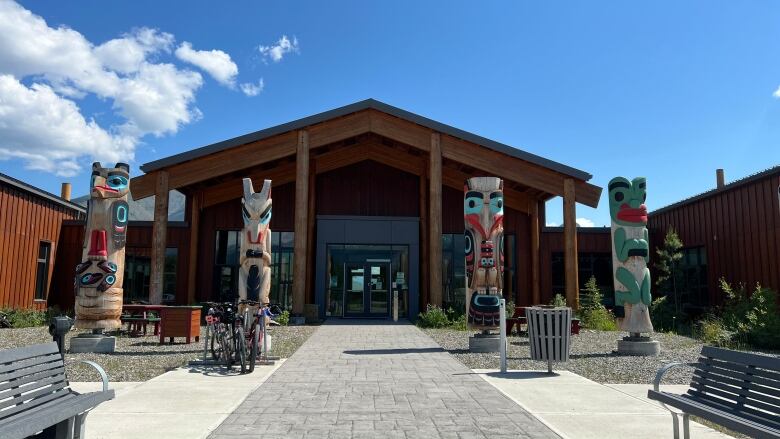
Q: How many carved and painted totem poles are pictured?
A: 4